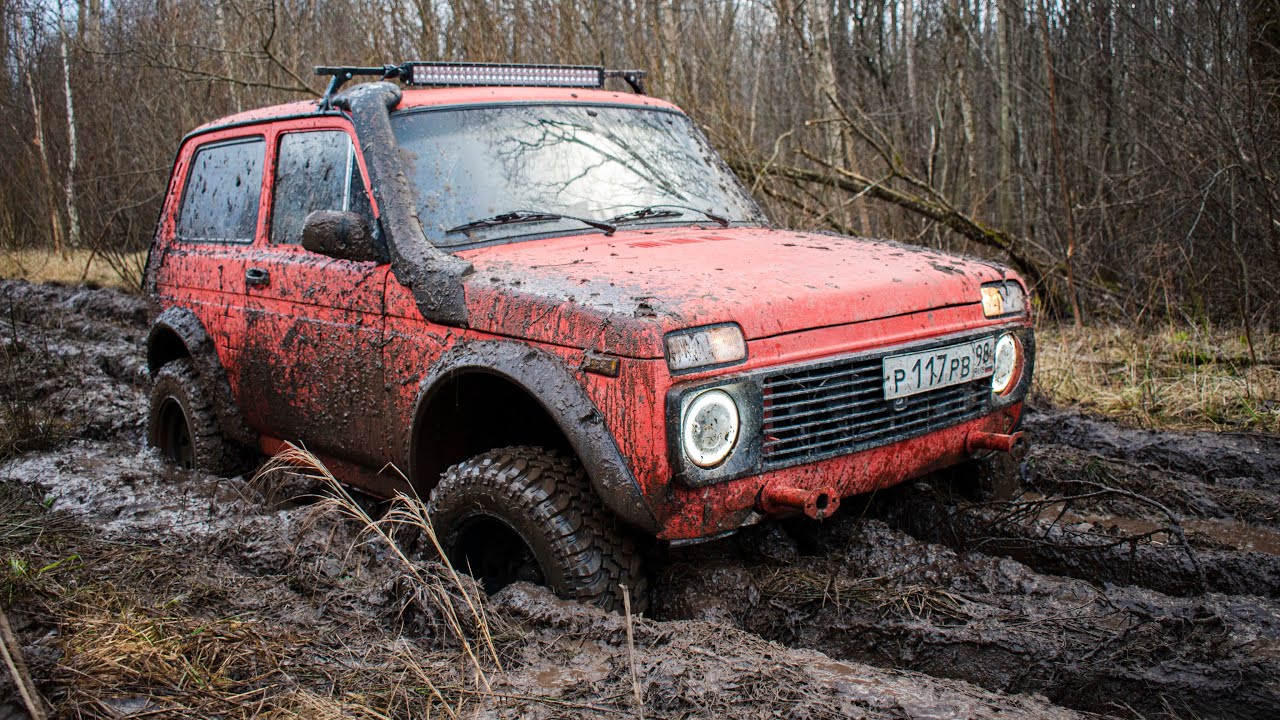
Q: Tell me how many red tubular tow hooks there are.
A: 2